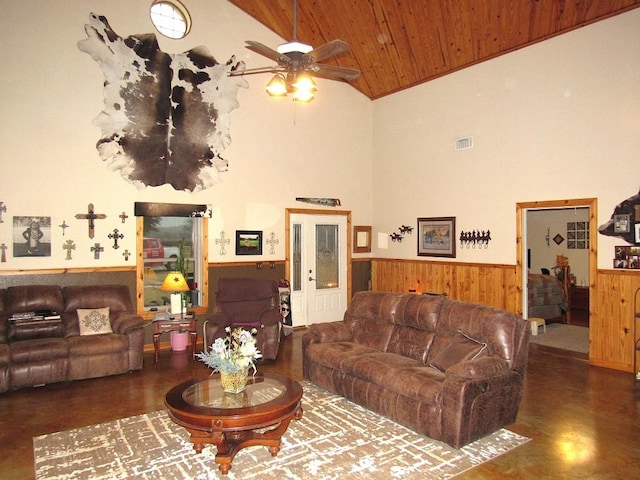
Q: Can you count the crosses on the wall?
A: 11